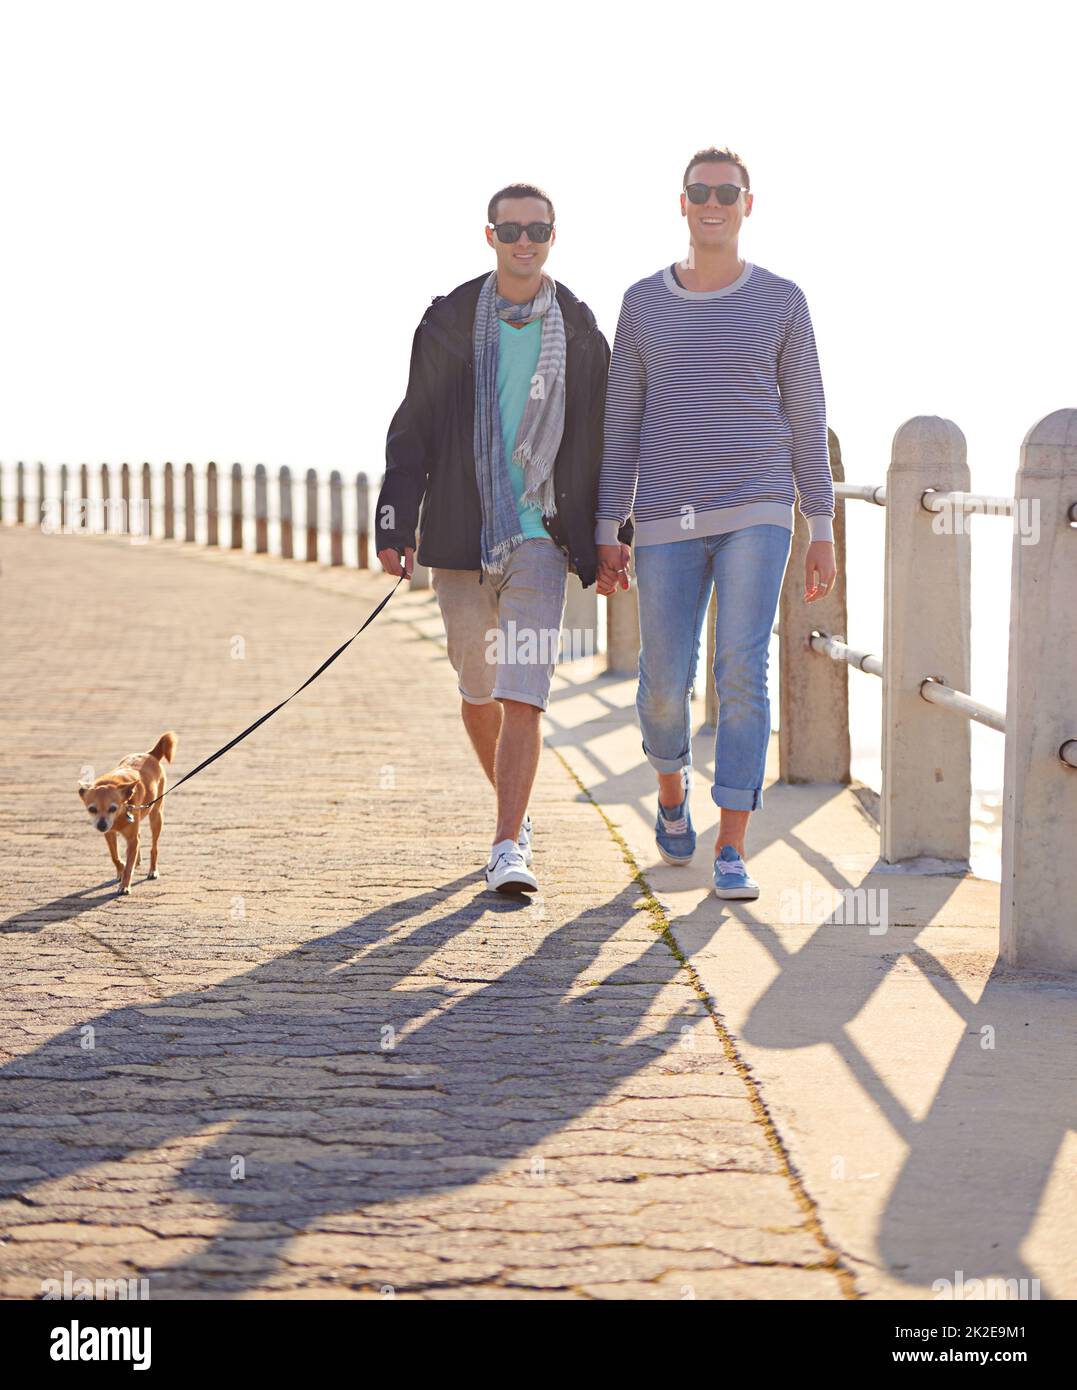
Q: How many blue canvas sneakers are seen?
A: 2